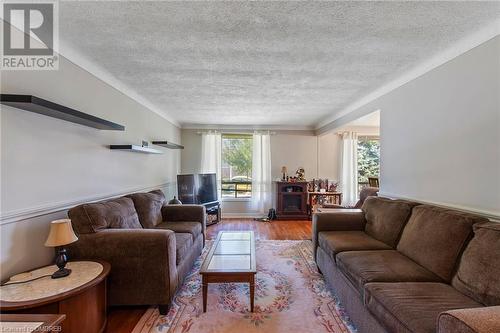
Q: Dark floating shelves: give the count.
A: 3